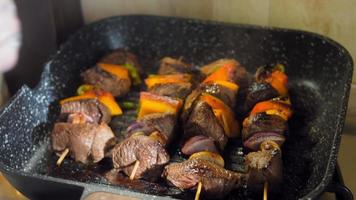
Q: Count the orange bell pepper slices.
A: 8